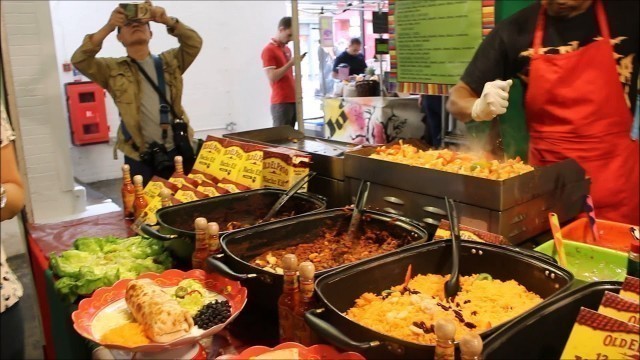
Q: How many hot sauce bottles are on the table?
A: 10